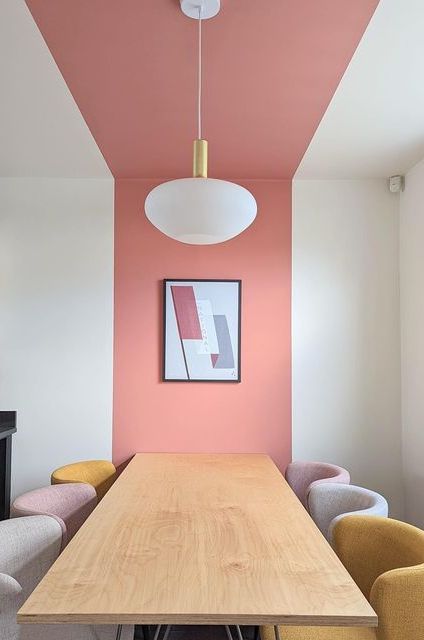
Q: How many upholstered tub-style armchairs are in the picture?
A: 6